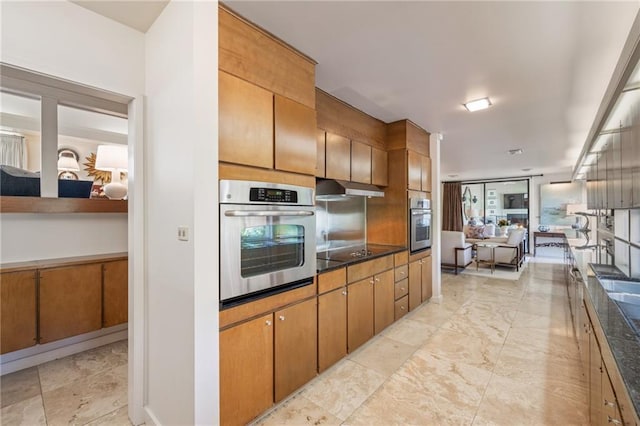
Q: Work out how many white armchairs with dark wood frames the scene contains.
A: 2